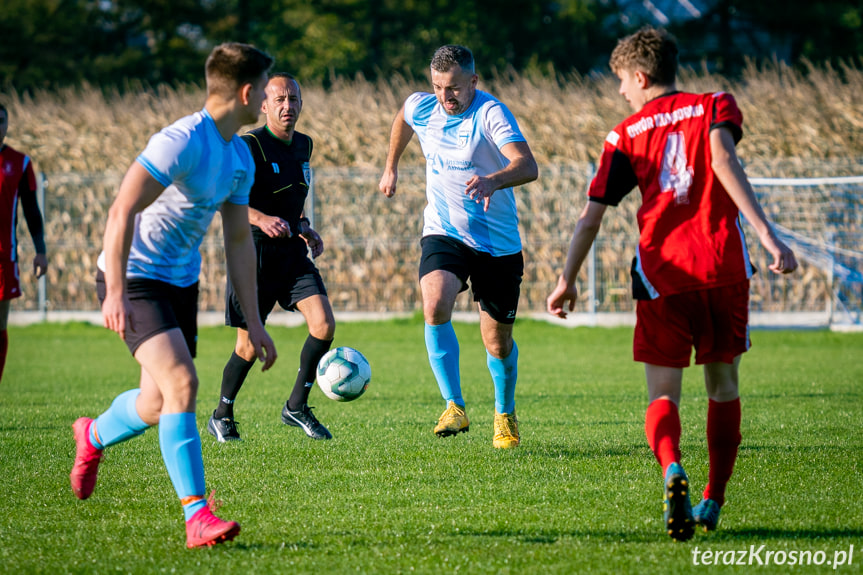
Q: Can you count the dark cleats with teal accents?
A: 2